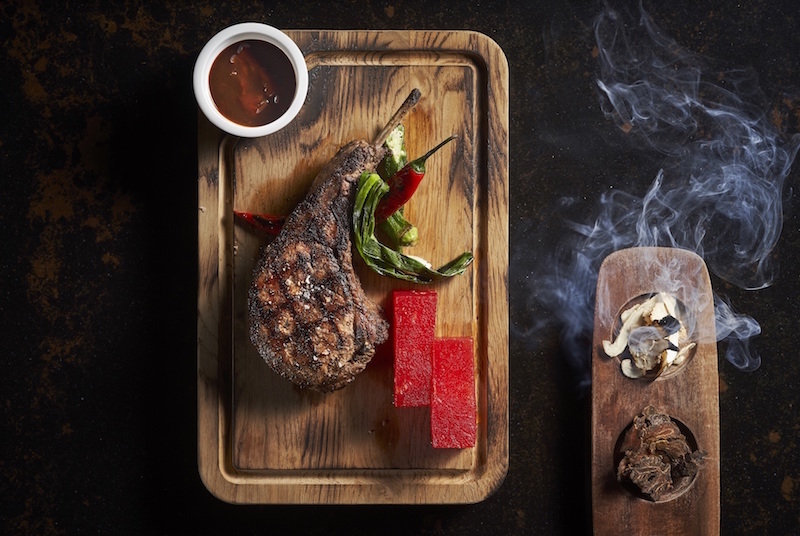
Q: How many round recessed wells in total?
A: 2